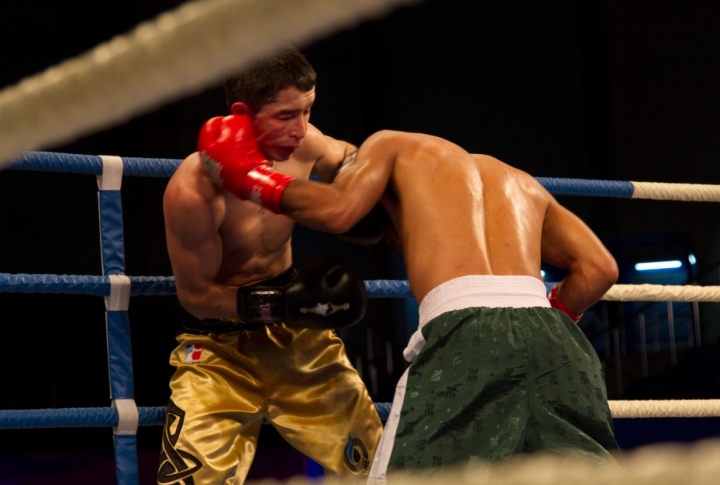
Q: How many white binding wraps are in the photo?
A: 3